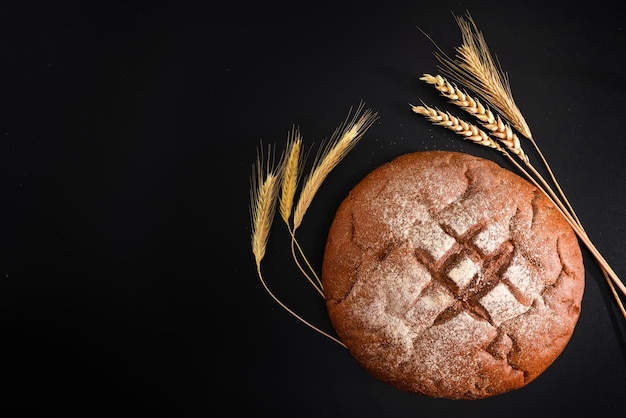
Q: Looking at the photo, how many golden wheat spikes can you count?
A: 6